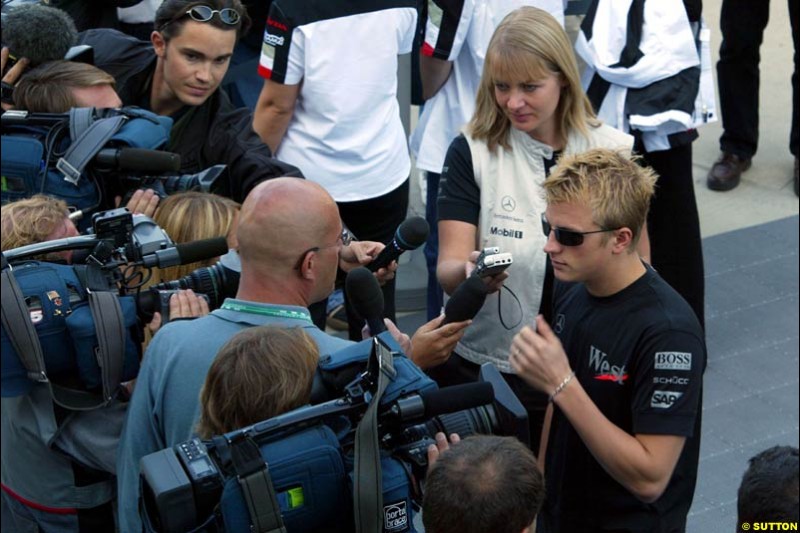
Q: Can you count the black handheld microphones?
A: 3